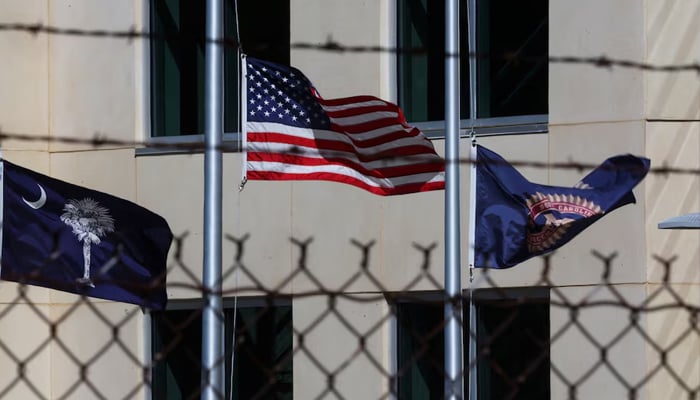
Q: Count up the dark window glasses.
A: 4